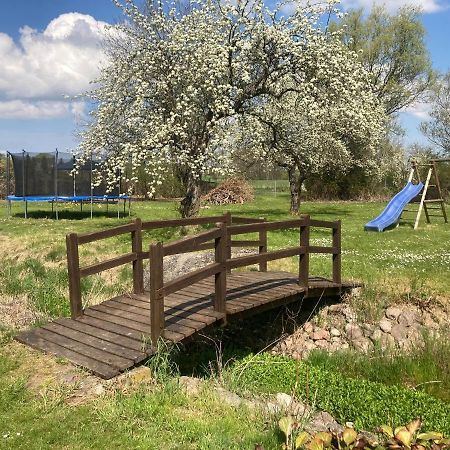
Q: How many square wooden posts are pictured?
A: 8